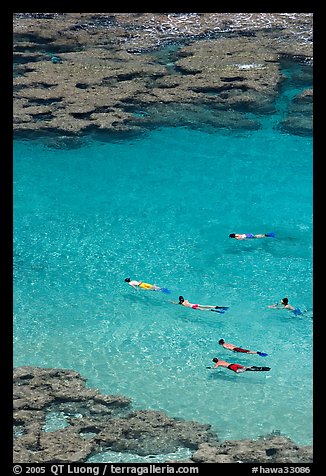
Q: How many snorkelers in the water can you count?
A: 6